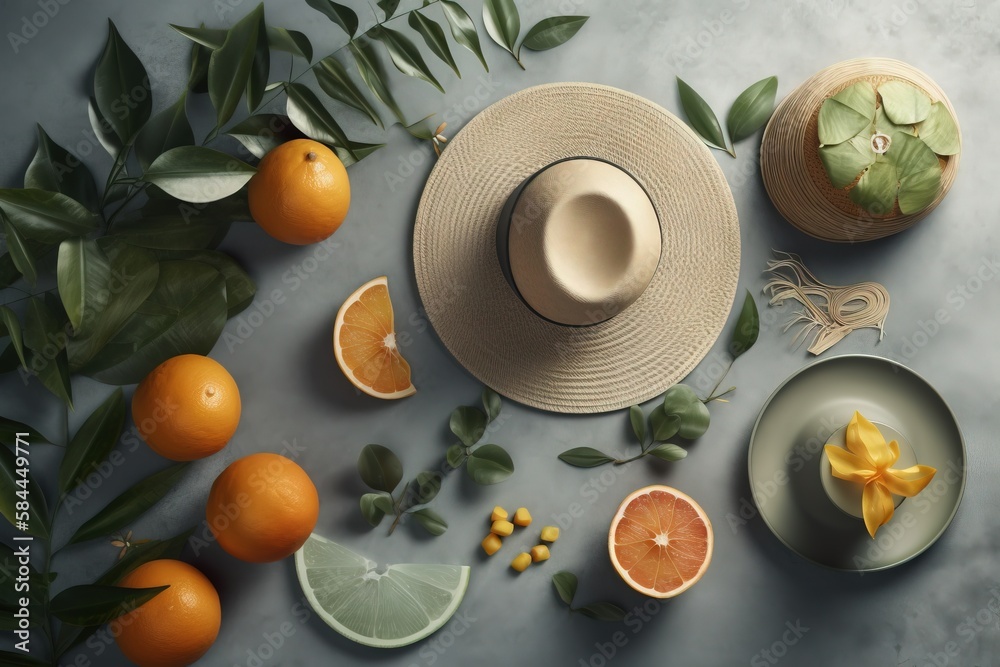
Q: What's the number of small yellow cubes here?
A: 7